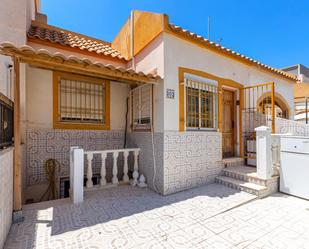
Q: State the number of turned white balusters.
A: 5